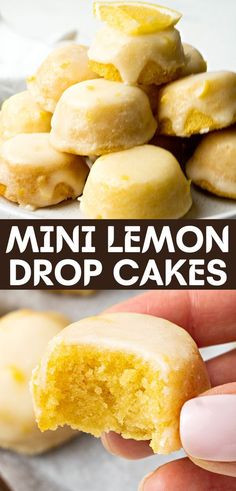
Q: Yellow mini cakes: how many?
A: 11